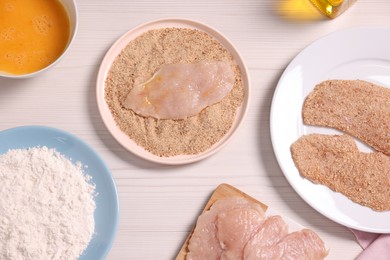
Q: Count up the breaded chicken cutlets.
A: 2